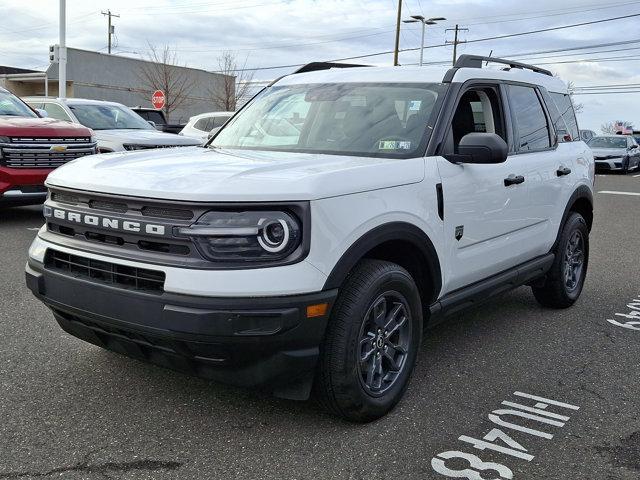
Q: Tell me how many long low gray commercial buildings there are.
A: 1